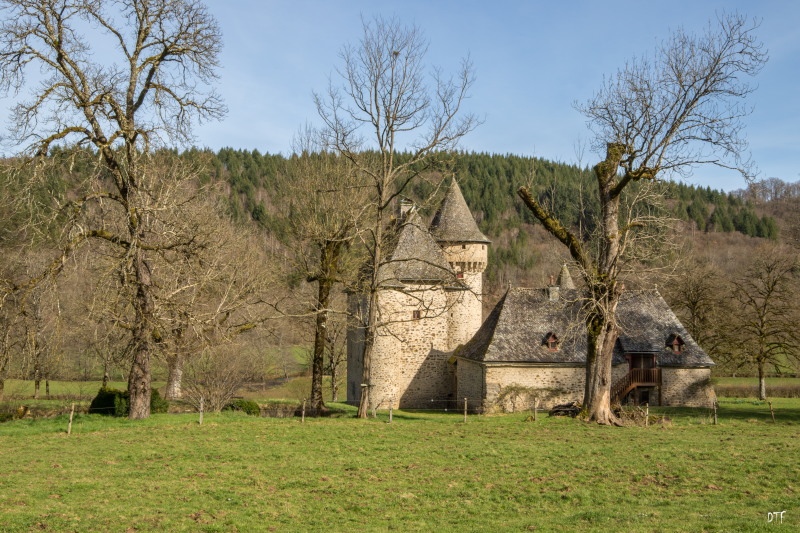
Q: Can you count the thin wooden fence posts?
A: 9